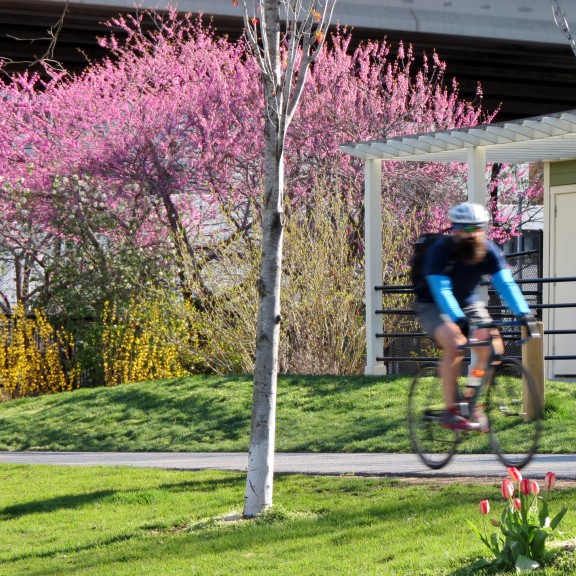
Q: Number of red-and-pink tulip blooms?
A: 7